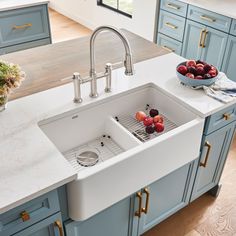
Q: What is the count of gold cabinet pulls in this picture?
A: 13